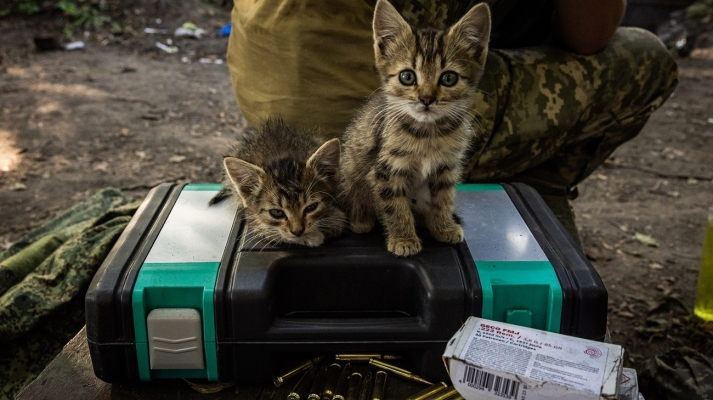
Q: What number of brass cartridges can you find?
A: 12